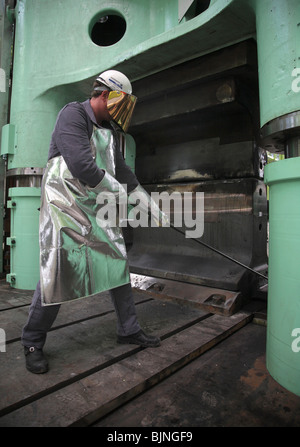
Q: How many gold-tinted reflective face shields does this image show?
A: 1